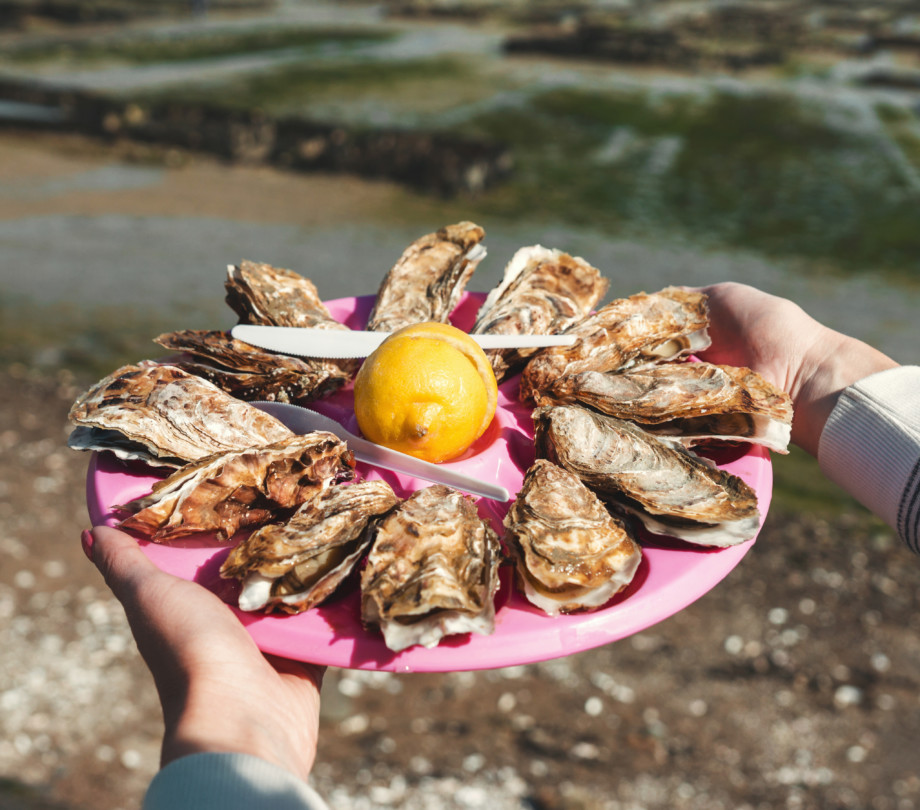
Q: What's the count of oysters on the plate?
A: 12